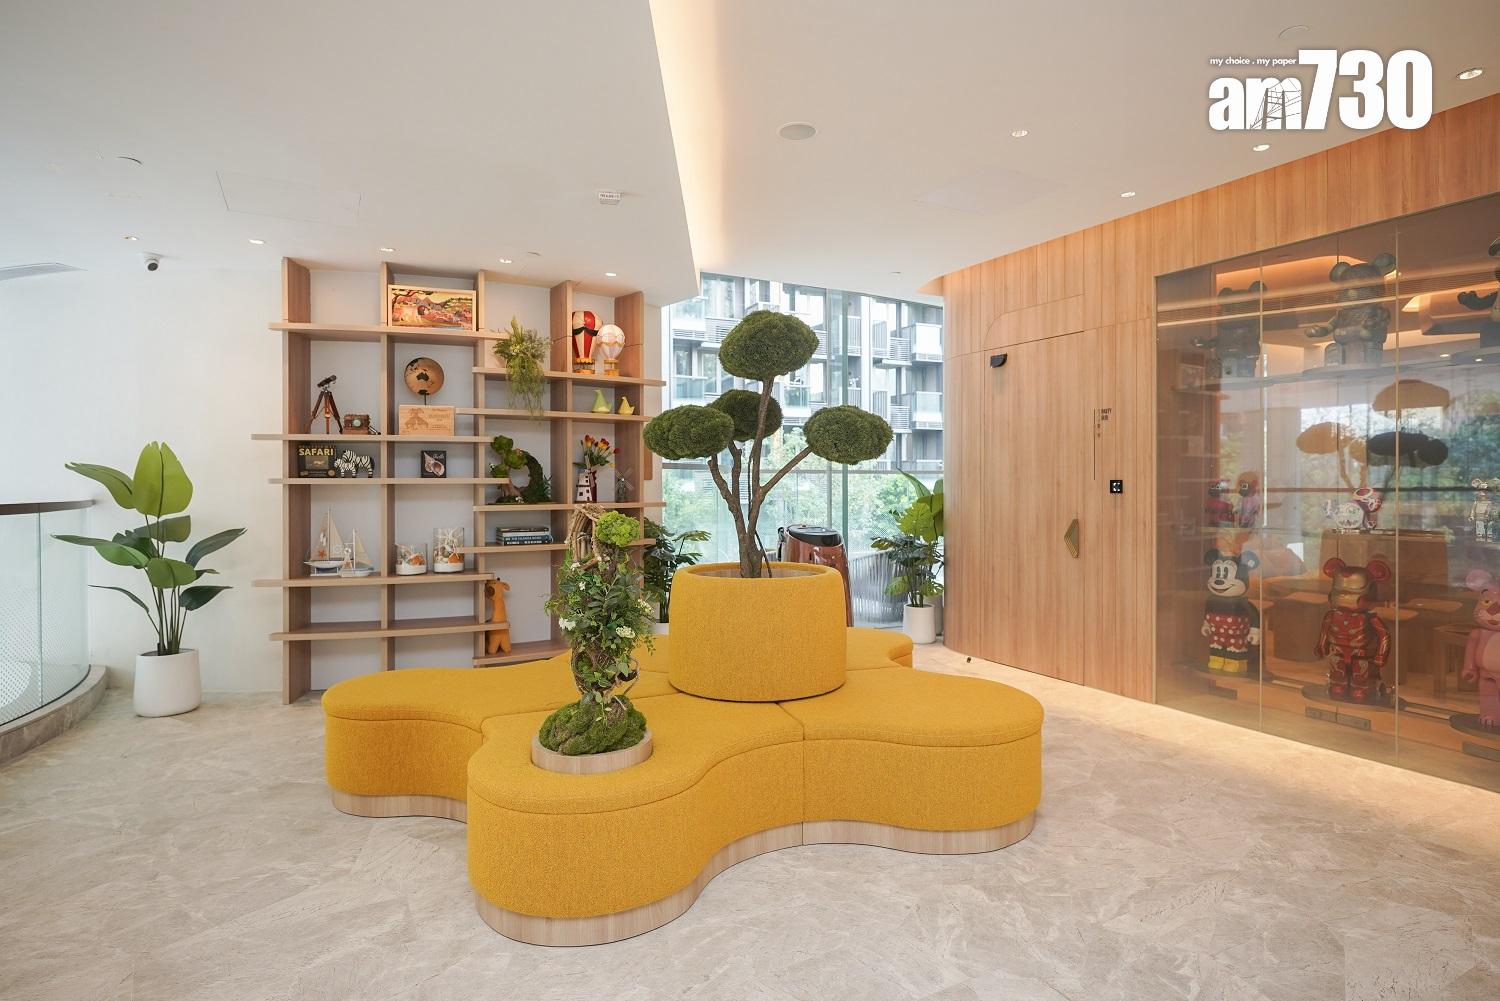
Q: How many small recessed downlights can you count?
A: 9